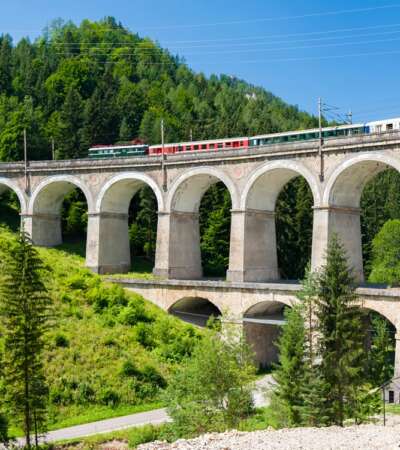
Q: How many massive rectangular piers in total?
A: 5